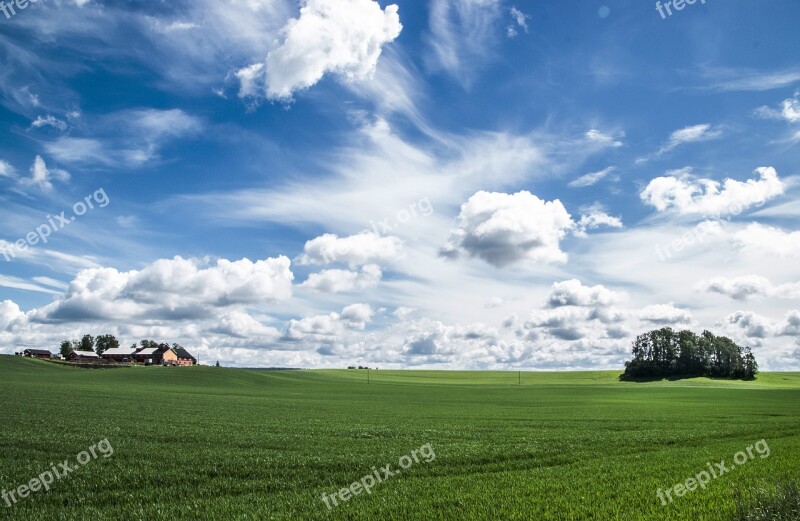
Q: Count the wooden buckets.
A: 0